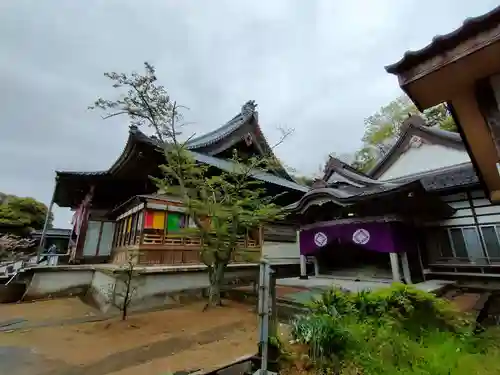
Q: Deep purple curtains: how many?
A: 1